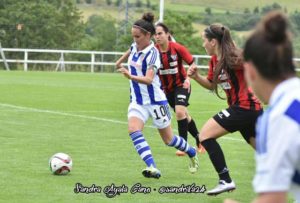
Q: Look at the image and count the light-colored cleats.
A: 3